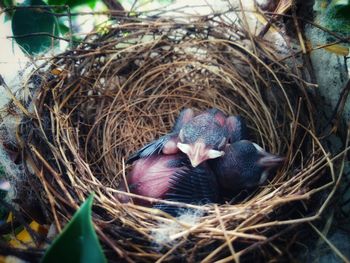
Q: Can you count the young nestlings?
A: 2